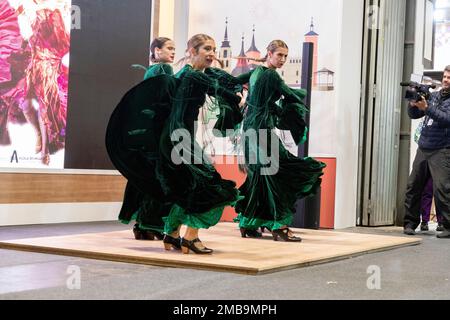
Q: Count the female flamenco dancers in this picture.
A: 3